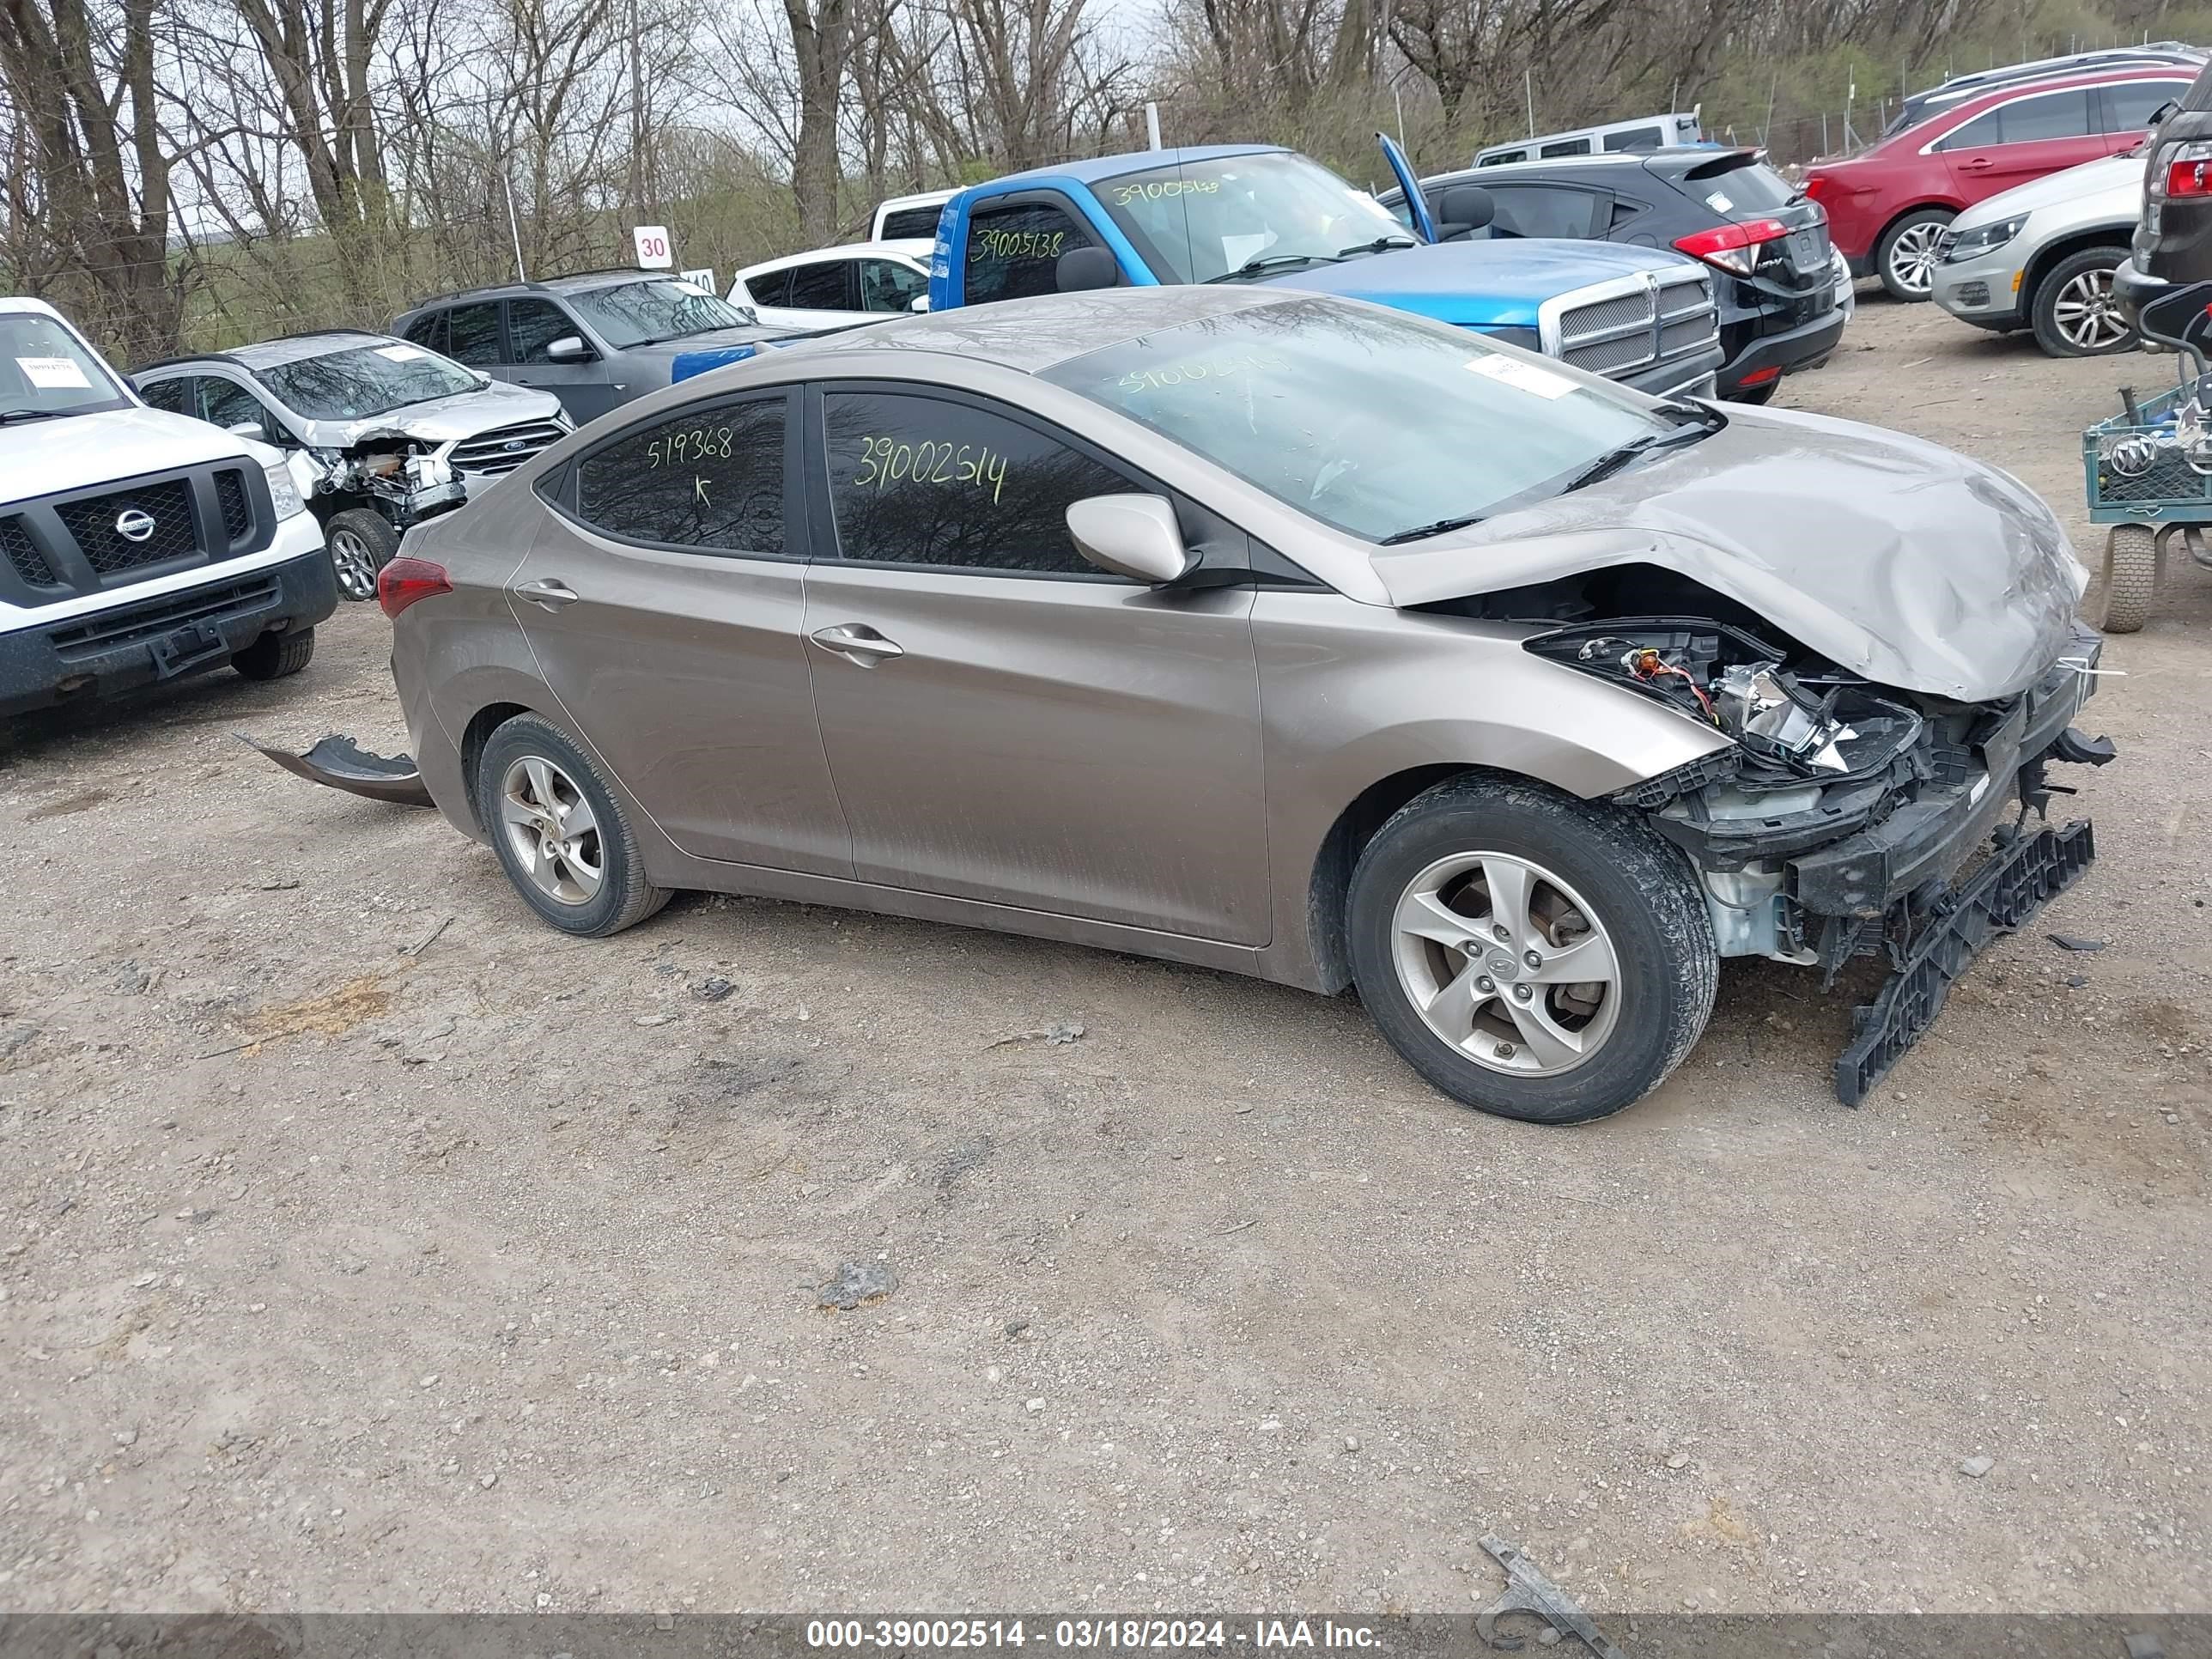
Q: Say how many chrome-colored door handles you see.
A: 2